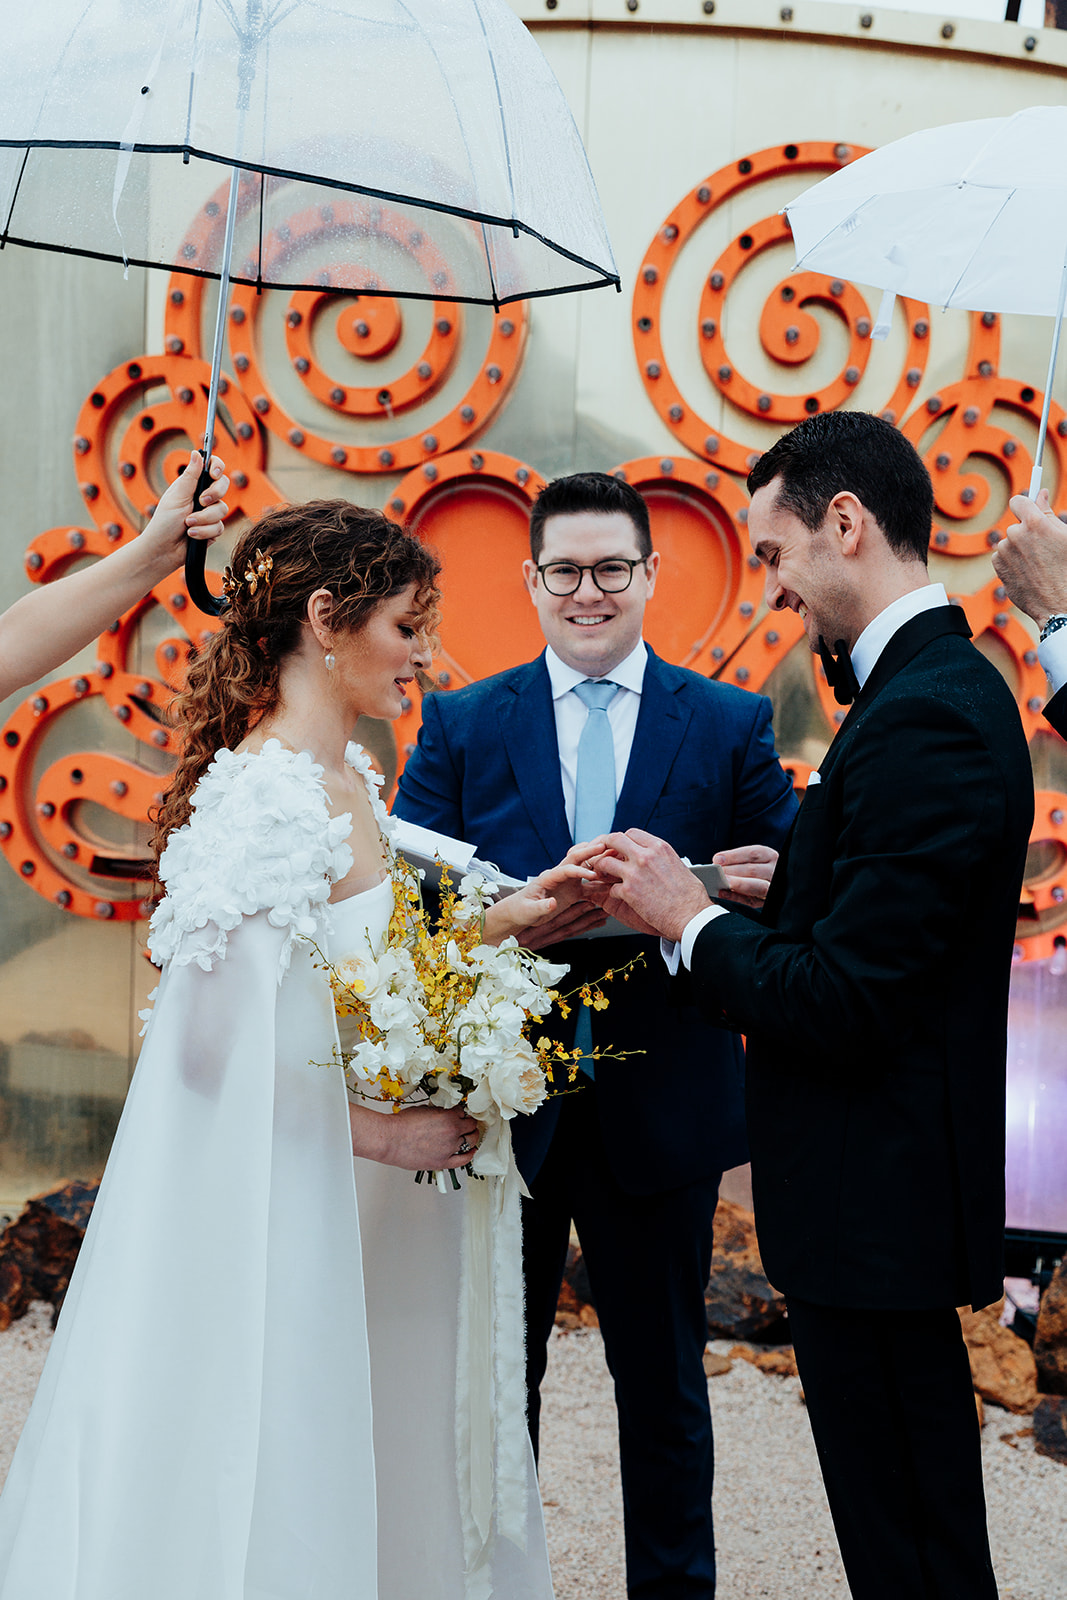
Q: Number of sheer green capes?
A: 0